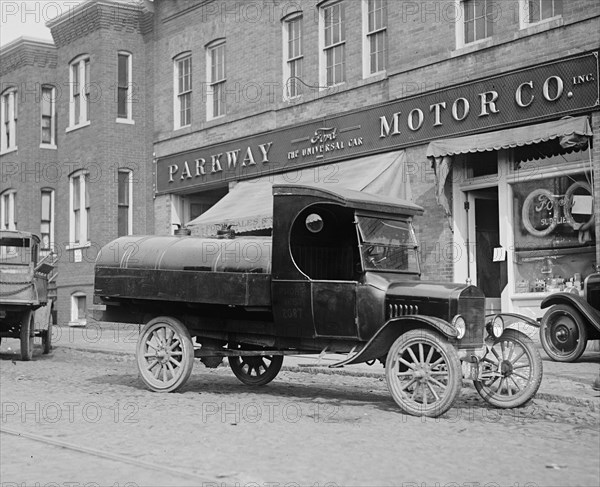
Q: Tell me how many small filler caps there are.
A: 2